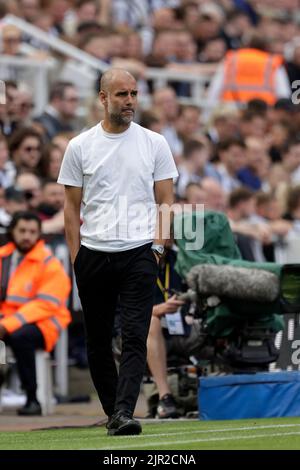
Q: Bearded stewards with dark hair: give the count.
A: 1